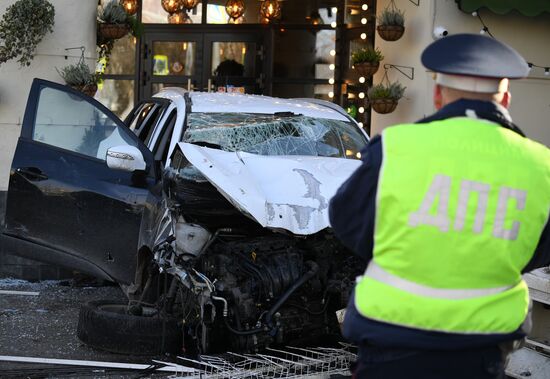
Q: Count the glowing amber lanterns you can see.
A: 5